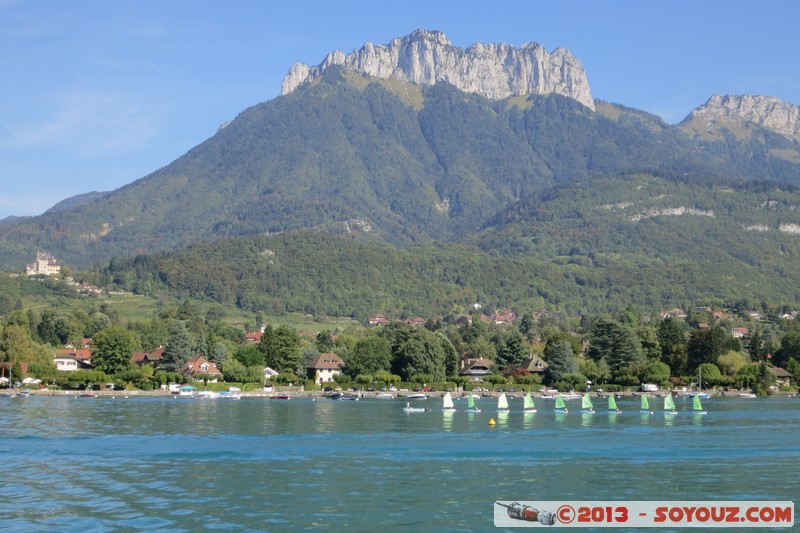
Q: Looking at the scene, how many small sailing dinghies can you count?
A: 10